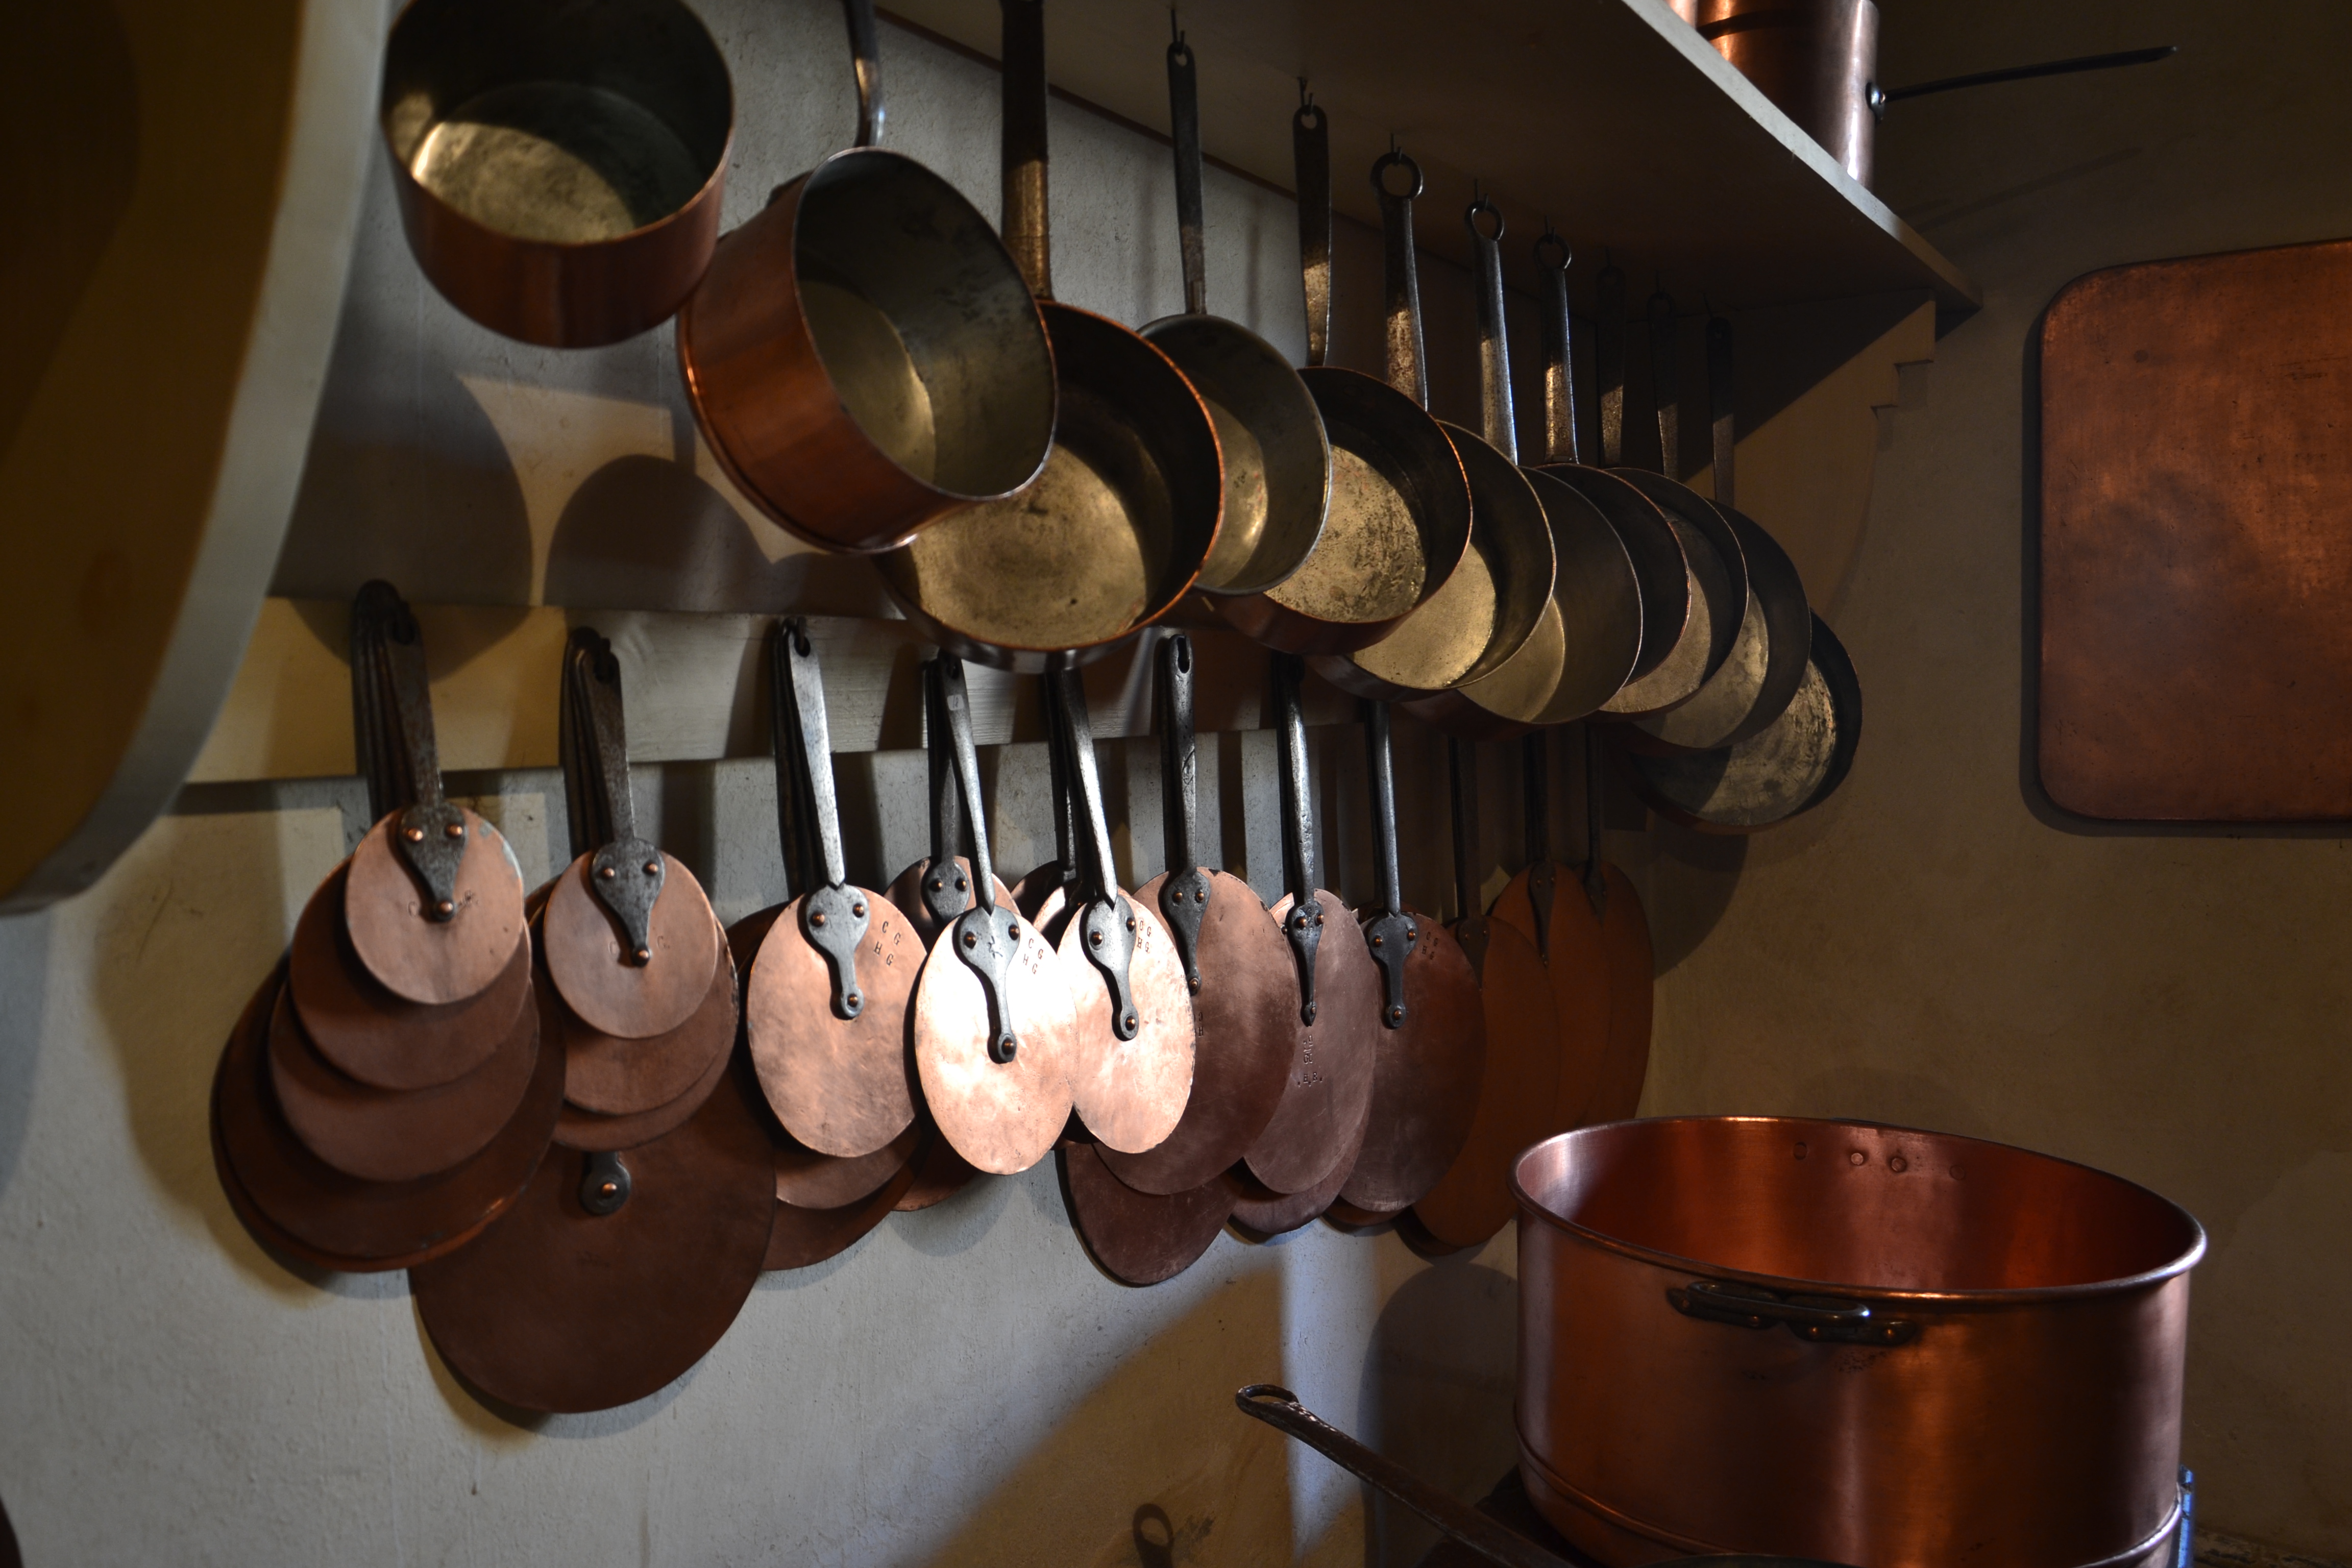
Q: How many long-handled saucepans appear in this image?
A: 11